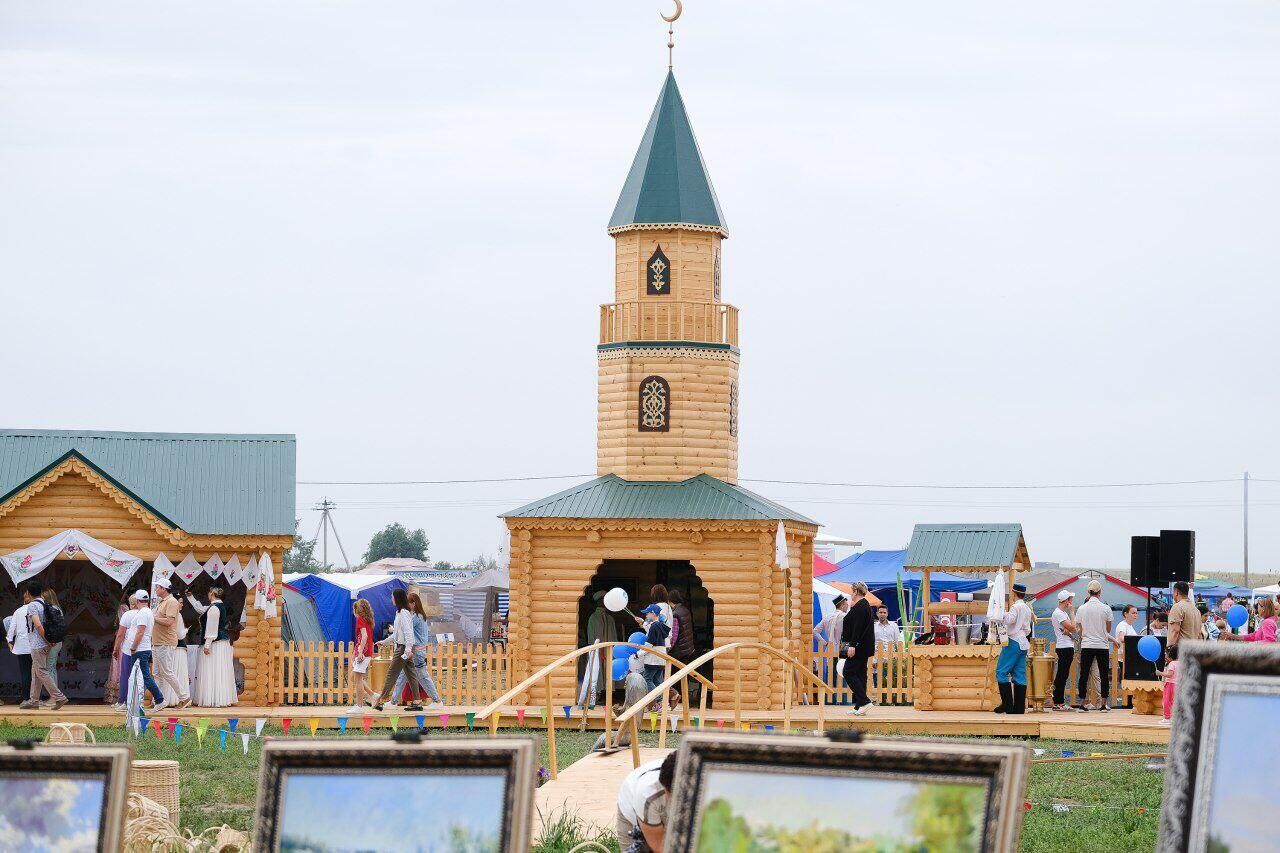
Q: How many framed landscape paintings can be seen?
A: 4